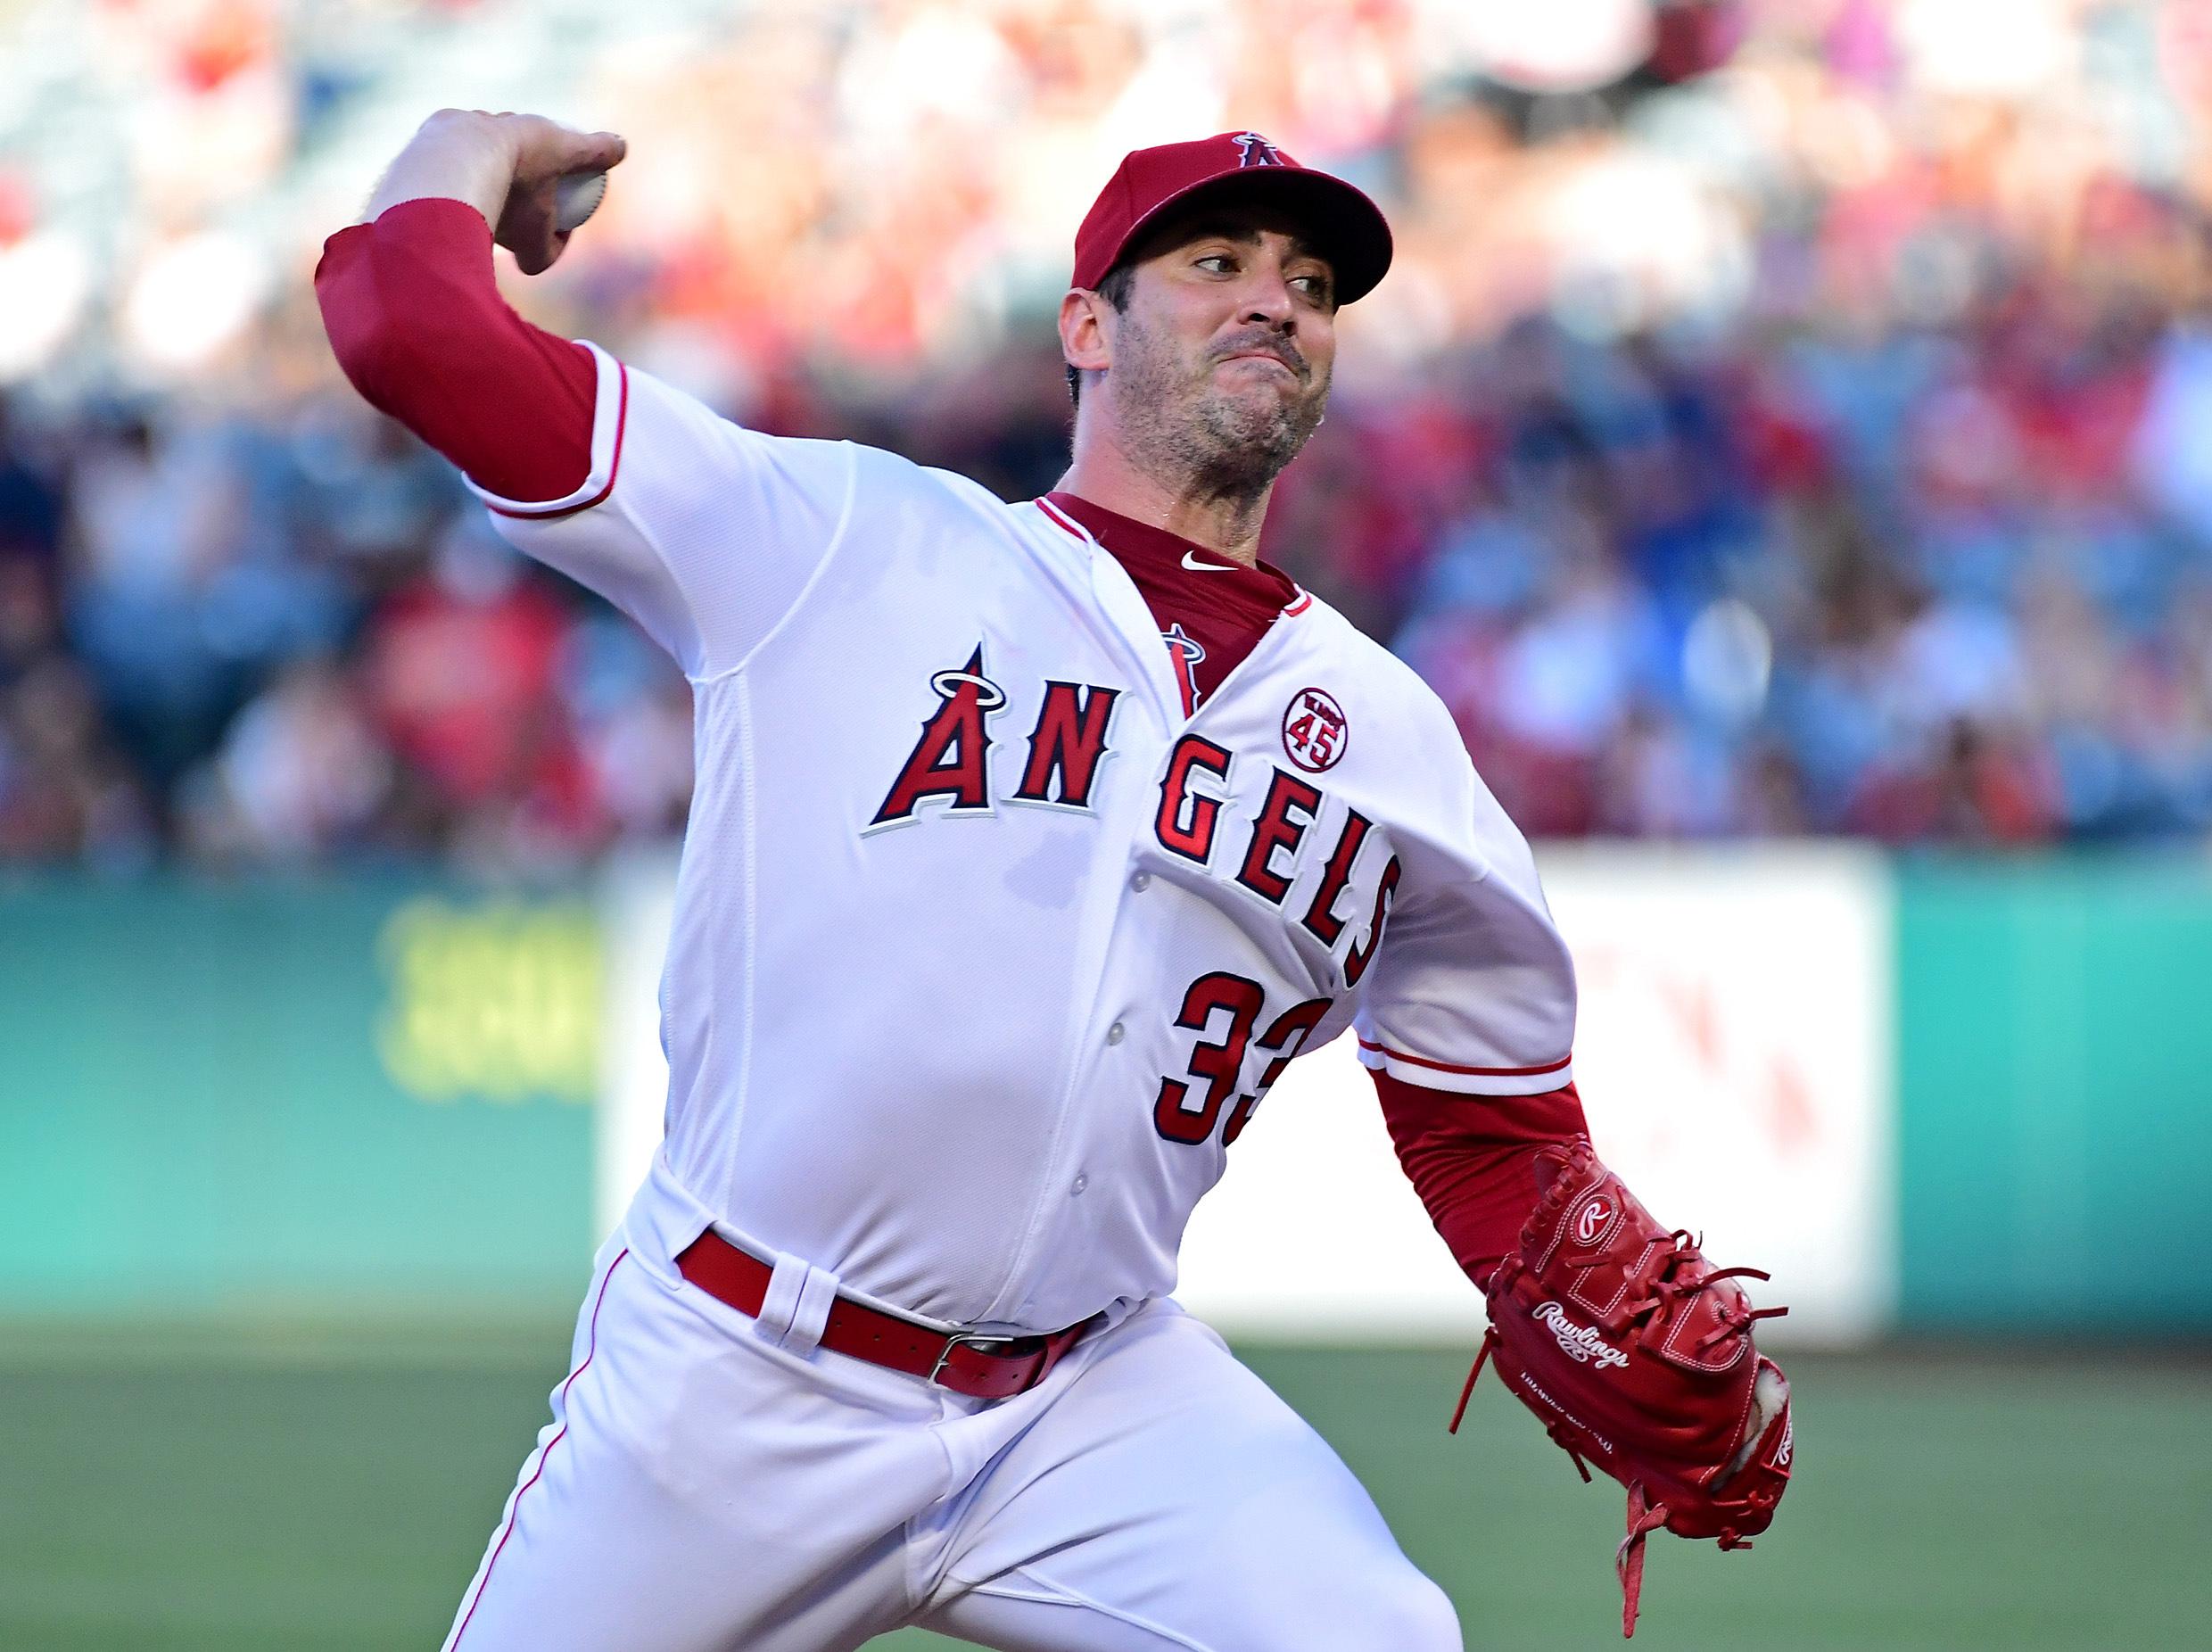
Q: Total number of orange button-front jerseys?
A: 0